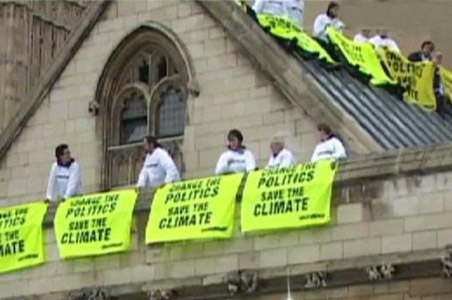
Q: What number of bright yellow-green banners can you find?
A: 8